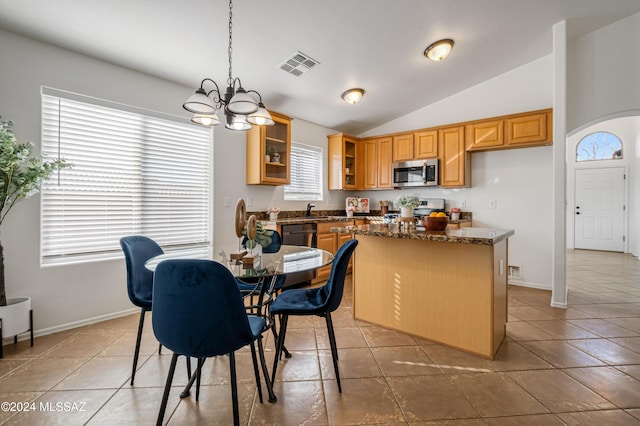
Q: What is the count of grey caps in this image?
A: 0